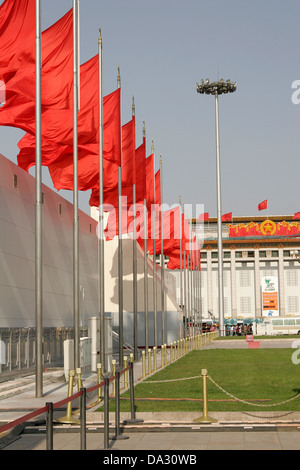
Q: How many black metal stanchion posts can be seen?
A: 5